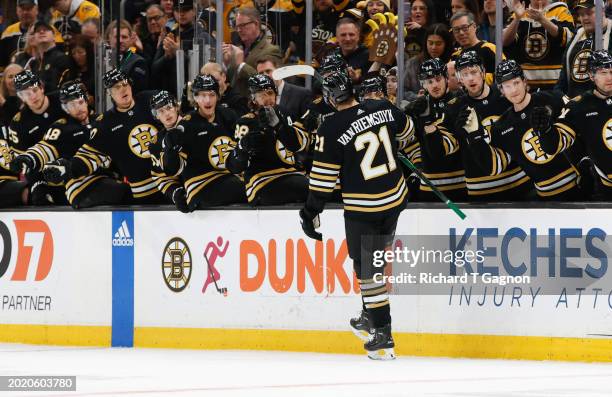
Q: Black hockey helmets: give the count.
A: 13